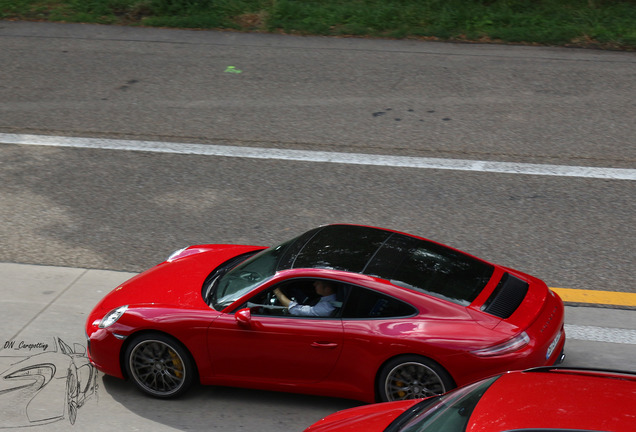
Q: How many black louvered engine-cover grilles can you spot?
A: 1